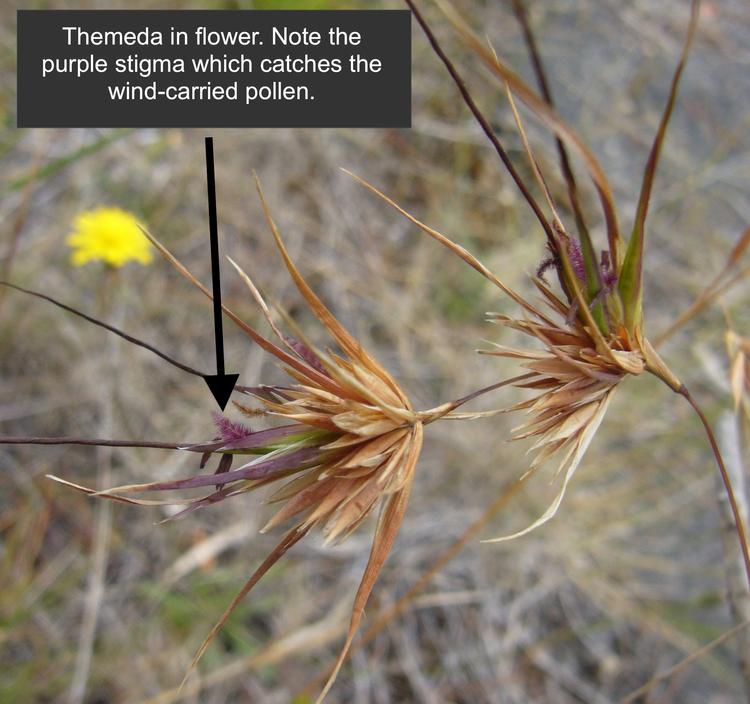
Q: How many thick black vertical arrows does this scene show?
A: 1